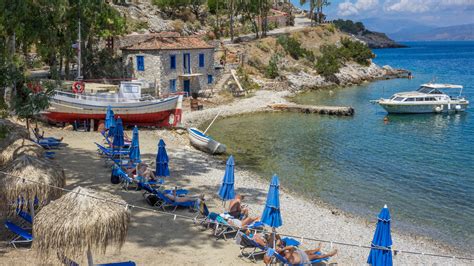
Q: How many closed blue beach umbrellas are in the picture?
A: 7